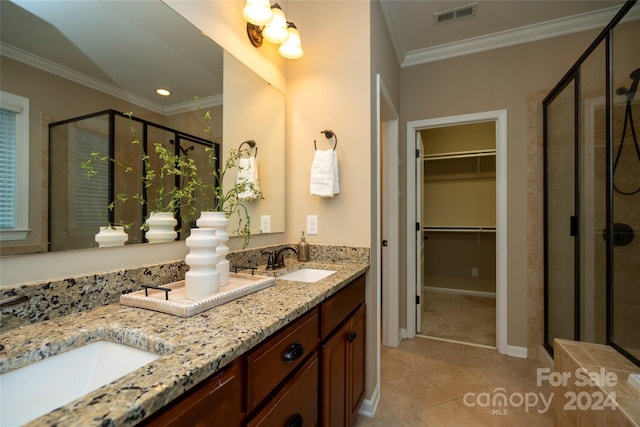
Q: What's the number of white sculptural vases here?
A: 2